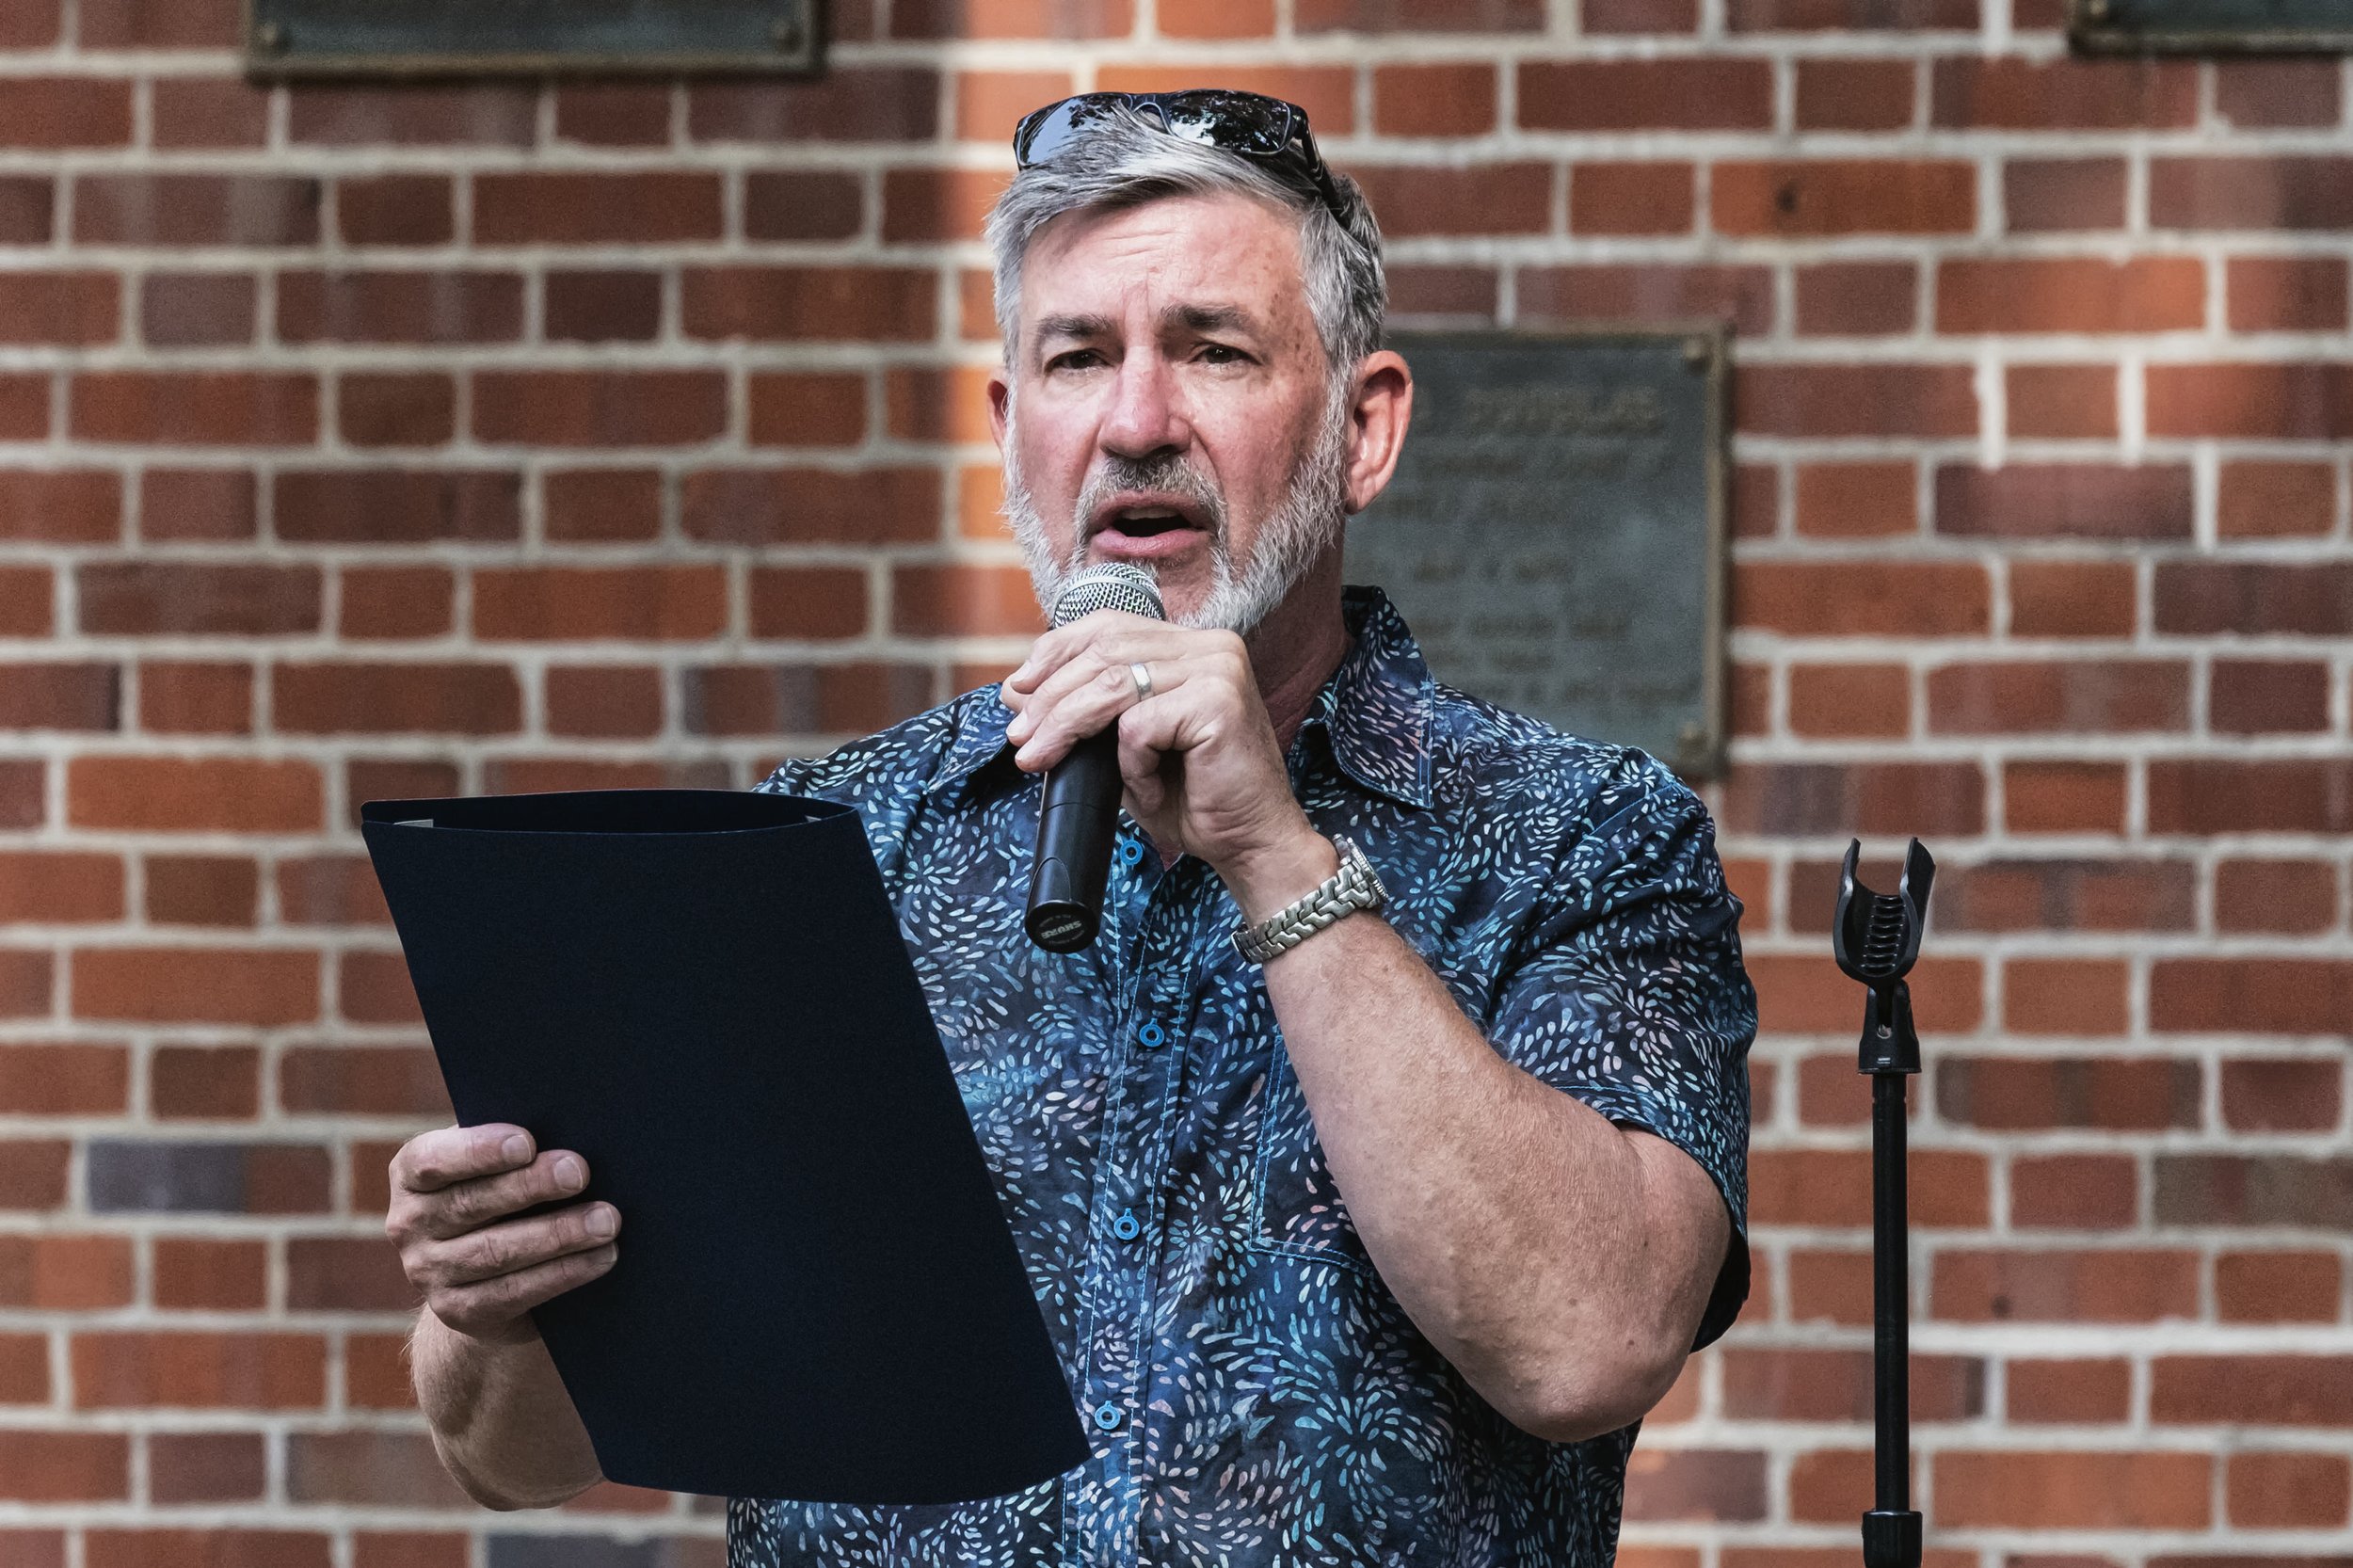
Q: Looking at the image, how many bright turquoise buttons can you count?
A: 4